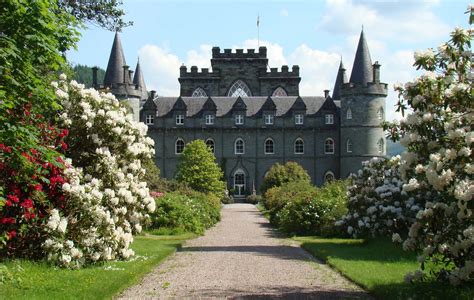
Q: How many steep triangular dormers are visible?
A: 7